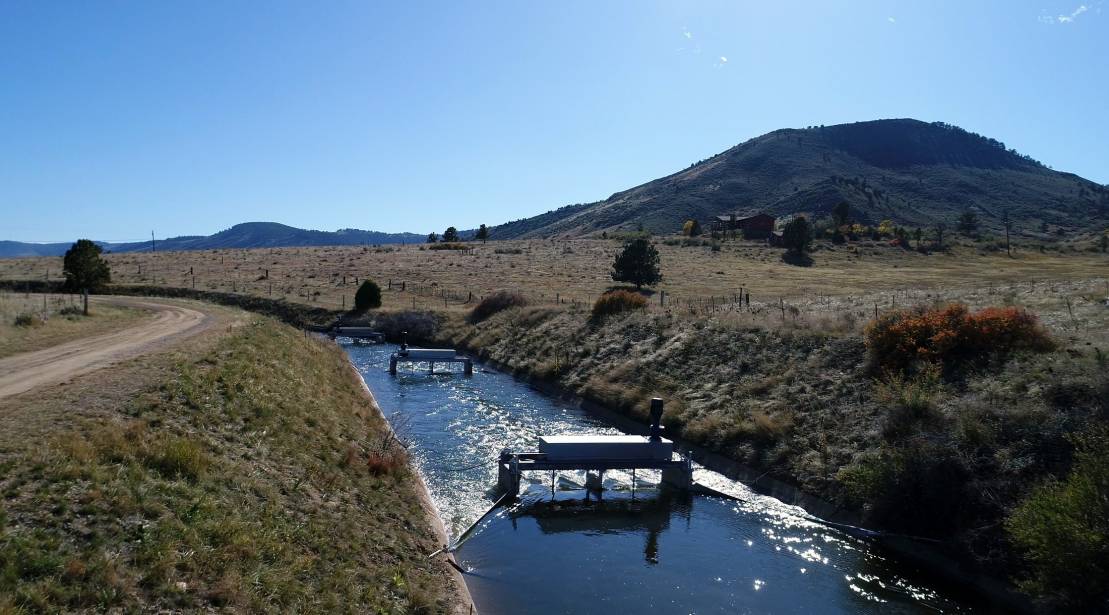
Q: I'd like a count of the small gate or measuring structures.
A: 3